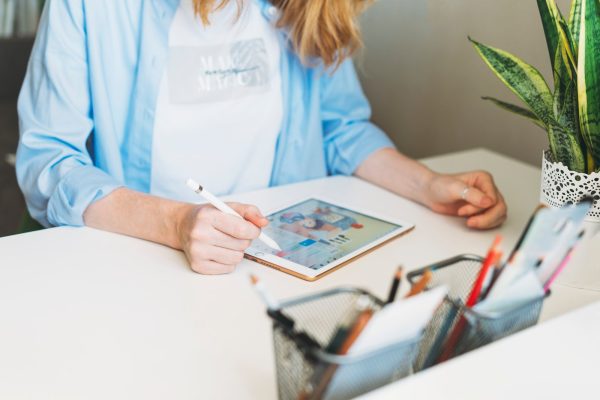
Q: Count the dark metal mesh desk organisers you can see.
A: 2